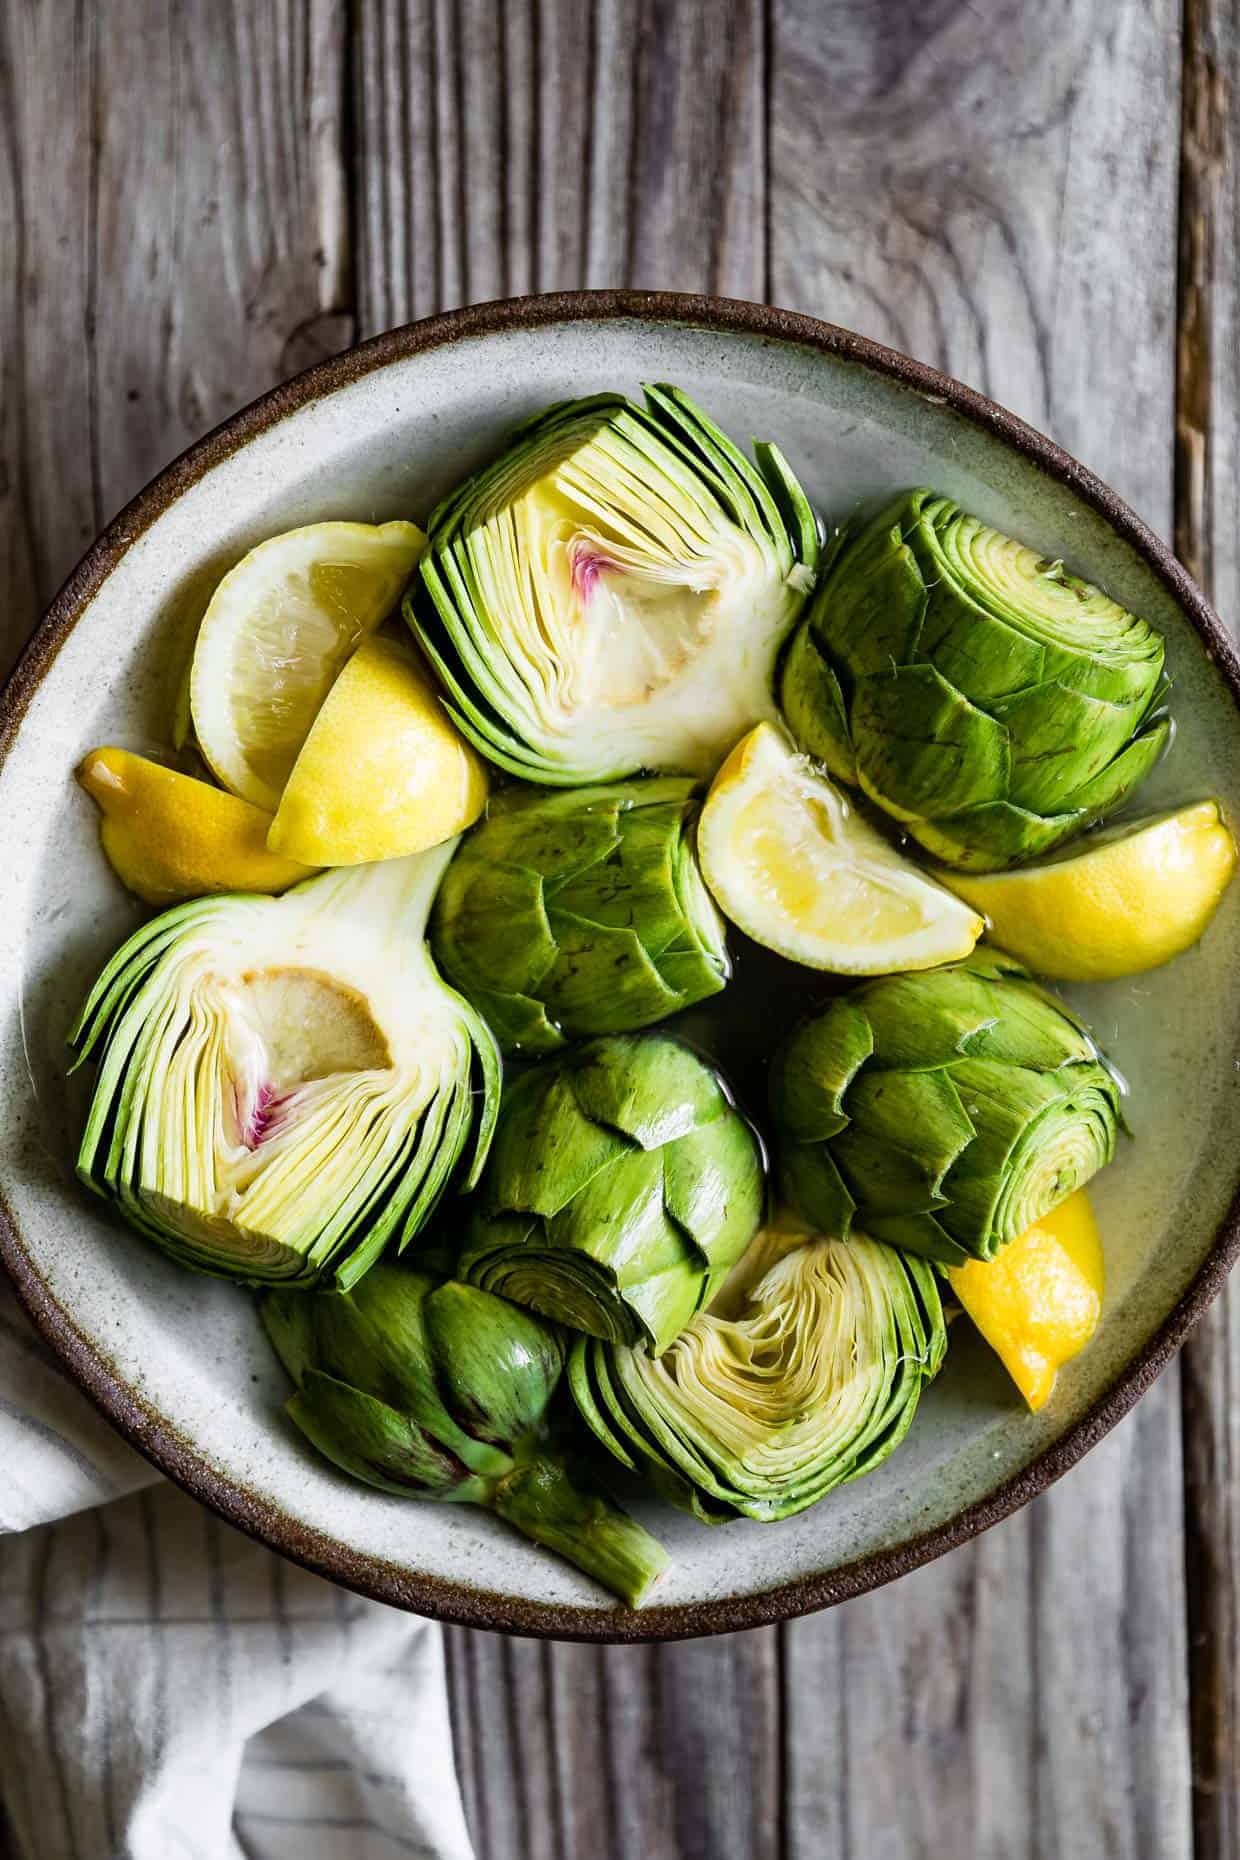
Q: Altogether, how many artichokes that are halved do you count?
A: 3